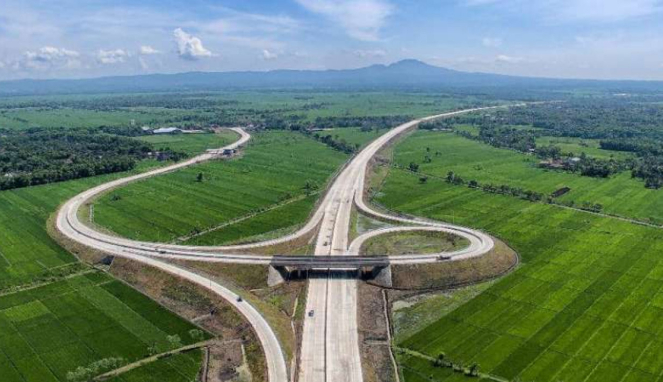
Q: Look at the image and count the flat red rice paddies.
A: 0